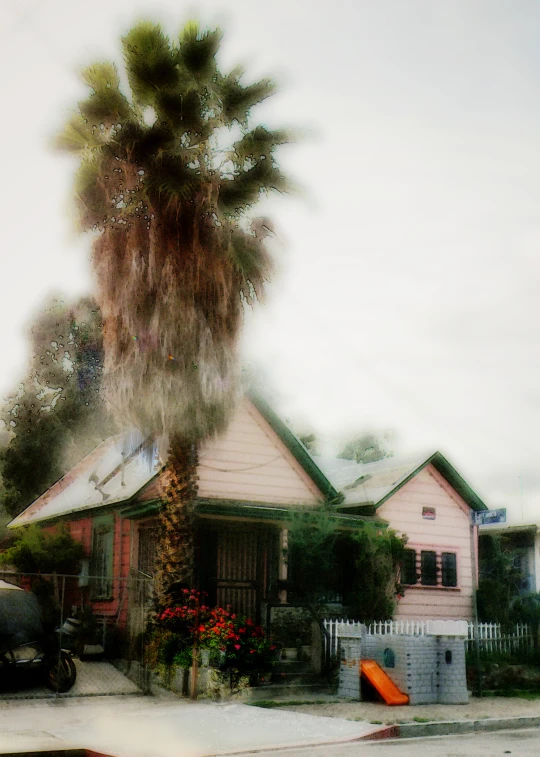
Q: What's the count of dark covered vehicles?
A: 1